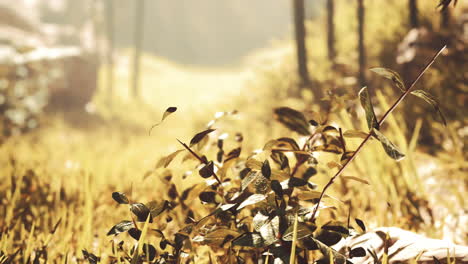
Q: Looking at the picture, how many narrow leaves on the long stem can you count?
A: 4